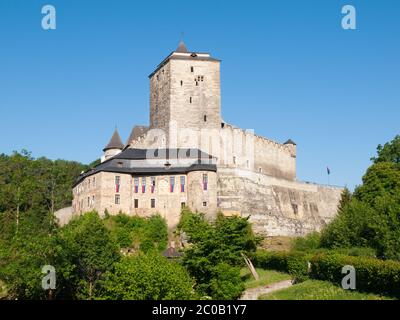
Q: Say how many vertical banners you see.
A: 7